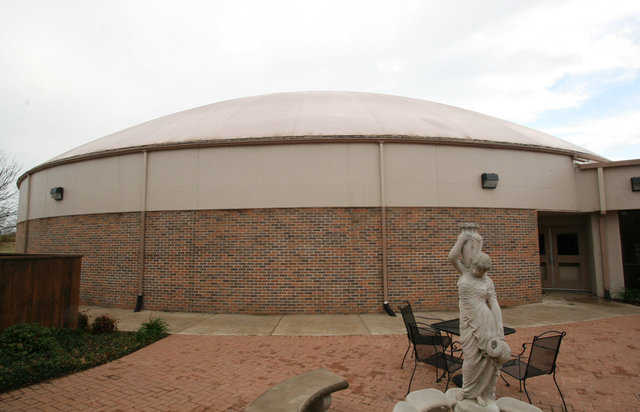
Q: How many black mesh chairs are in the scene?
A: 3